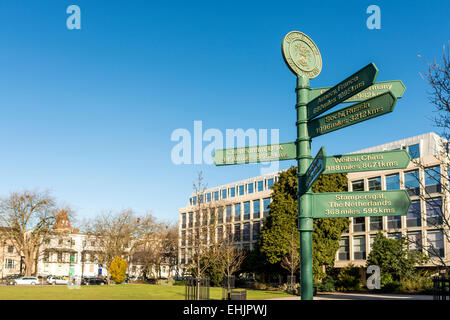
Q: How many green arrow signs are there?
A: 7